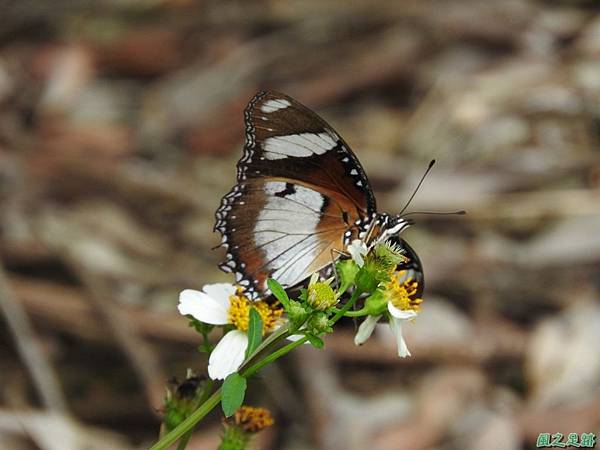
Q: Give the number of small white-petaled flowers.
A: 2